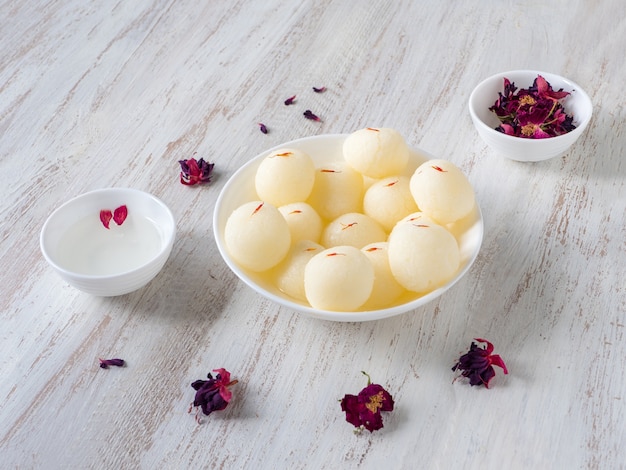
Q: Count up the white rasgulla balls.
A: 13